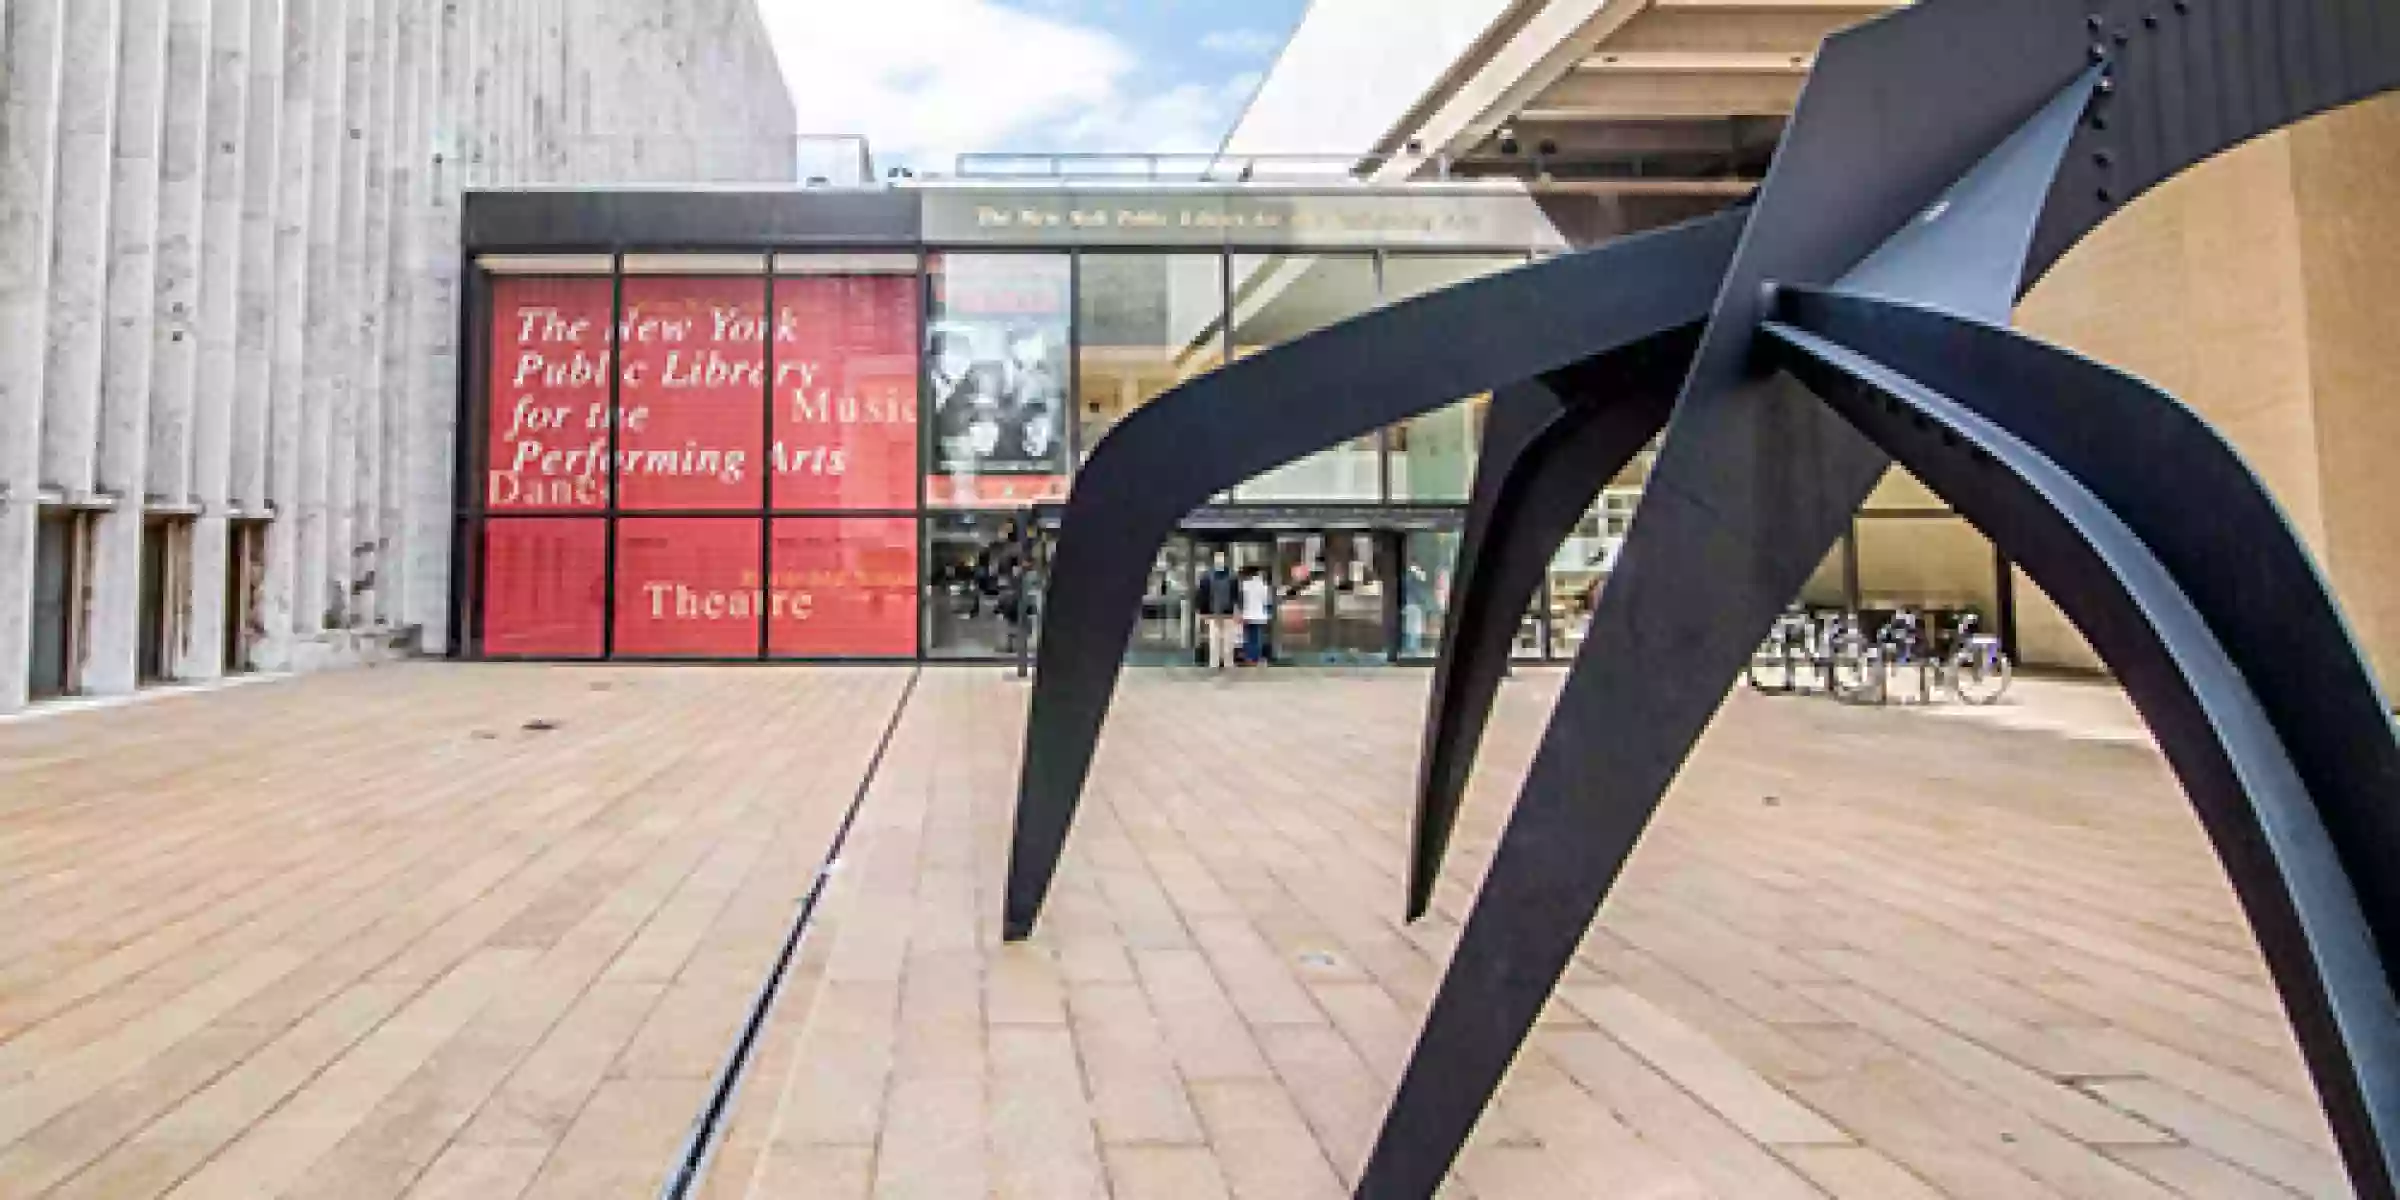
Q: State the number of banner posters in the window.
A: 2